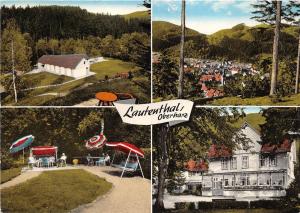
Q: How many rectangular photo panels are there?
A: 4